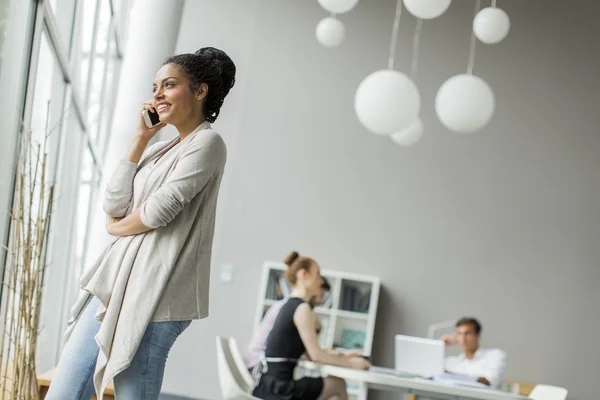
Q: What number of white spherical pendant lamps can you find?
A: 7